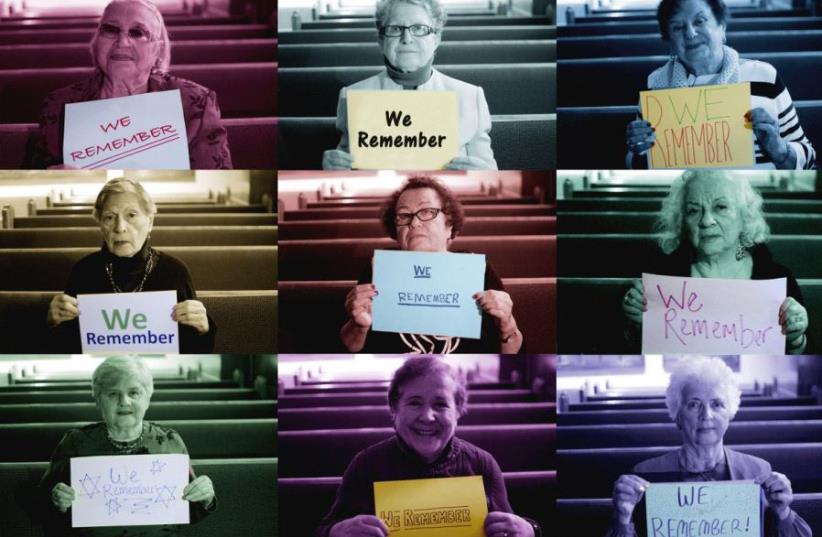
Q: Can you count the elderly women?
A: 9